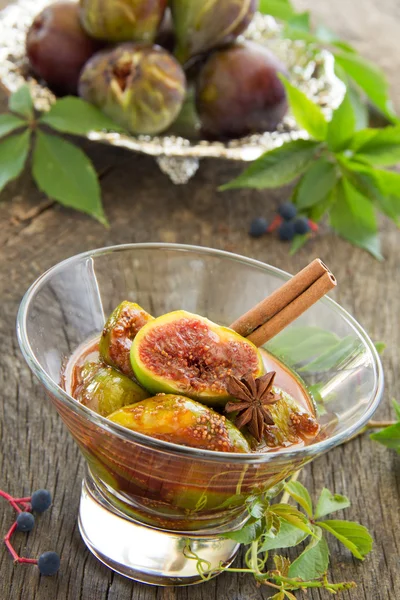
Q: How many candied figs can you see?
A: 5